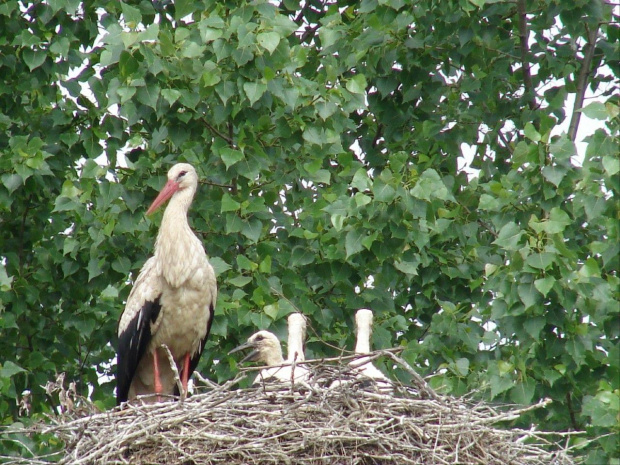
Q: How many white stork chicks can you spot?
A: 3